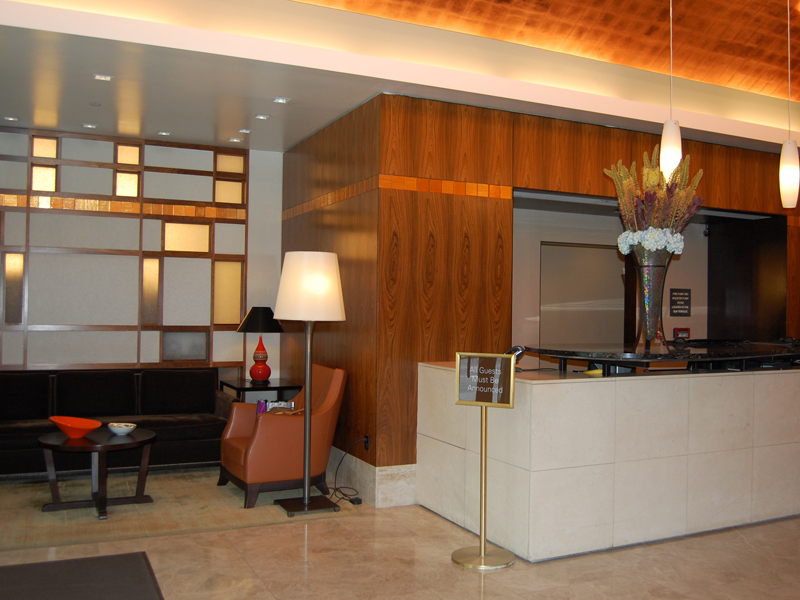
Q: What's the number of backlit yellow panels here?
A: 10